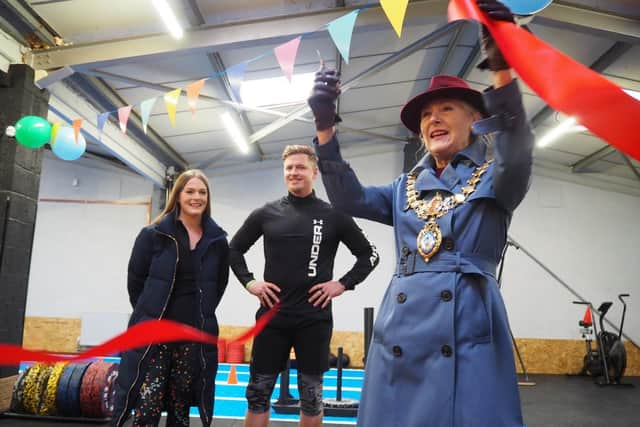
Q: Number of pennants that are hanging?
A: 11